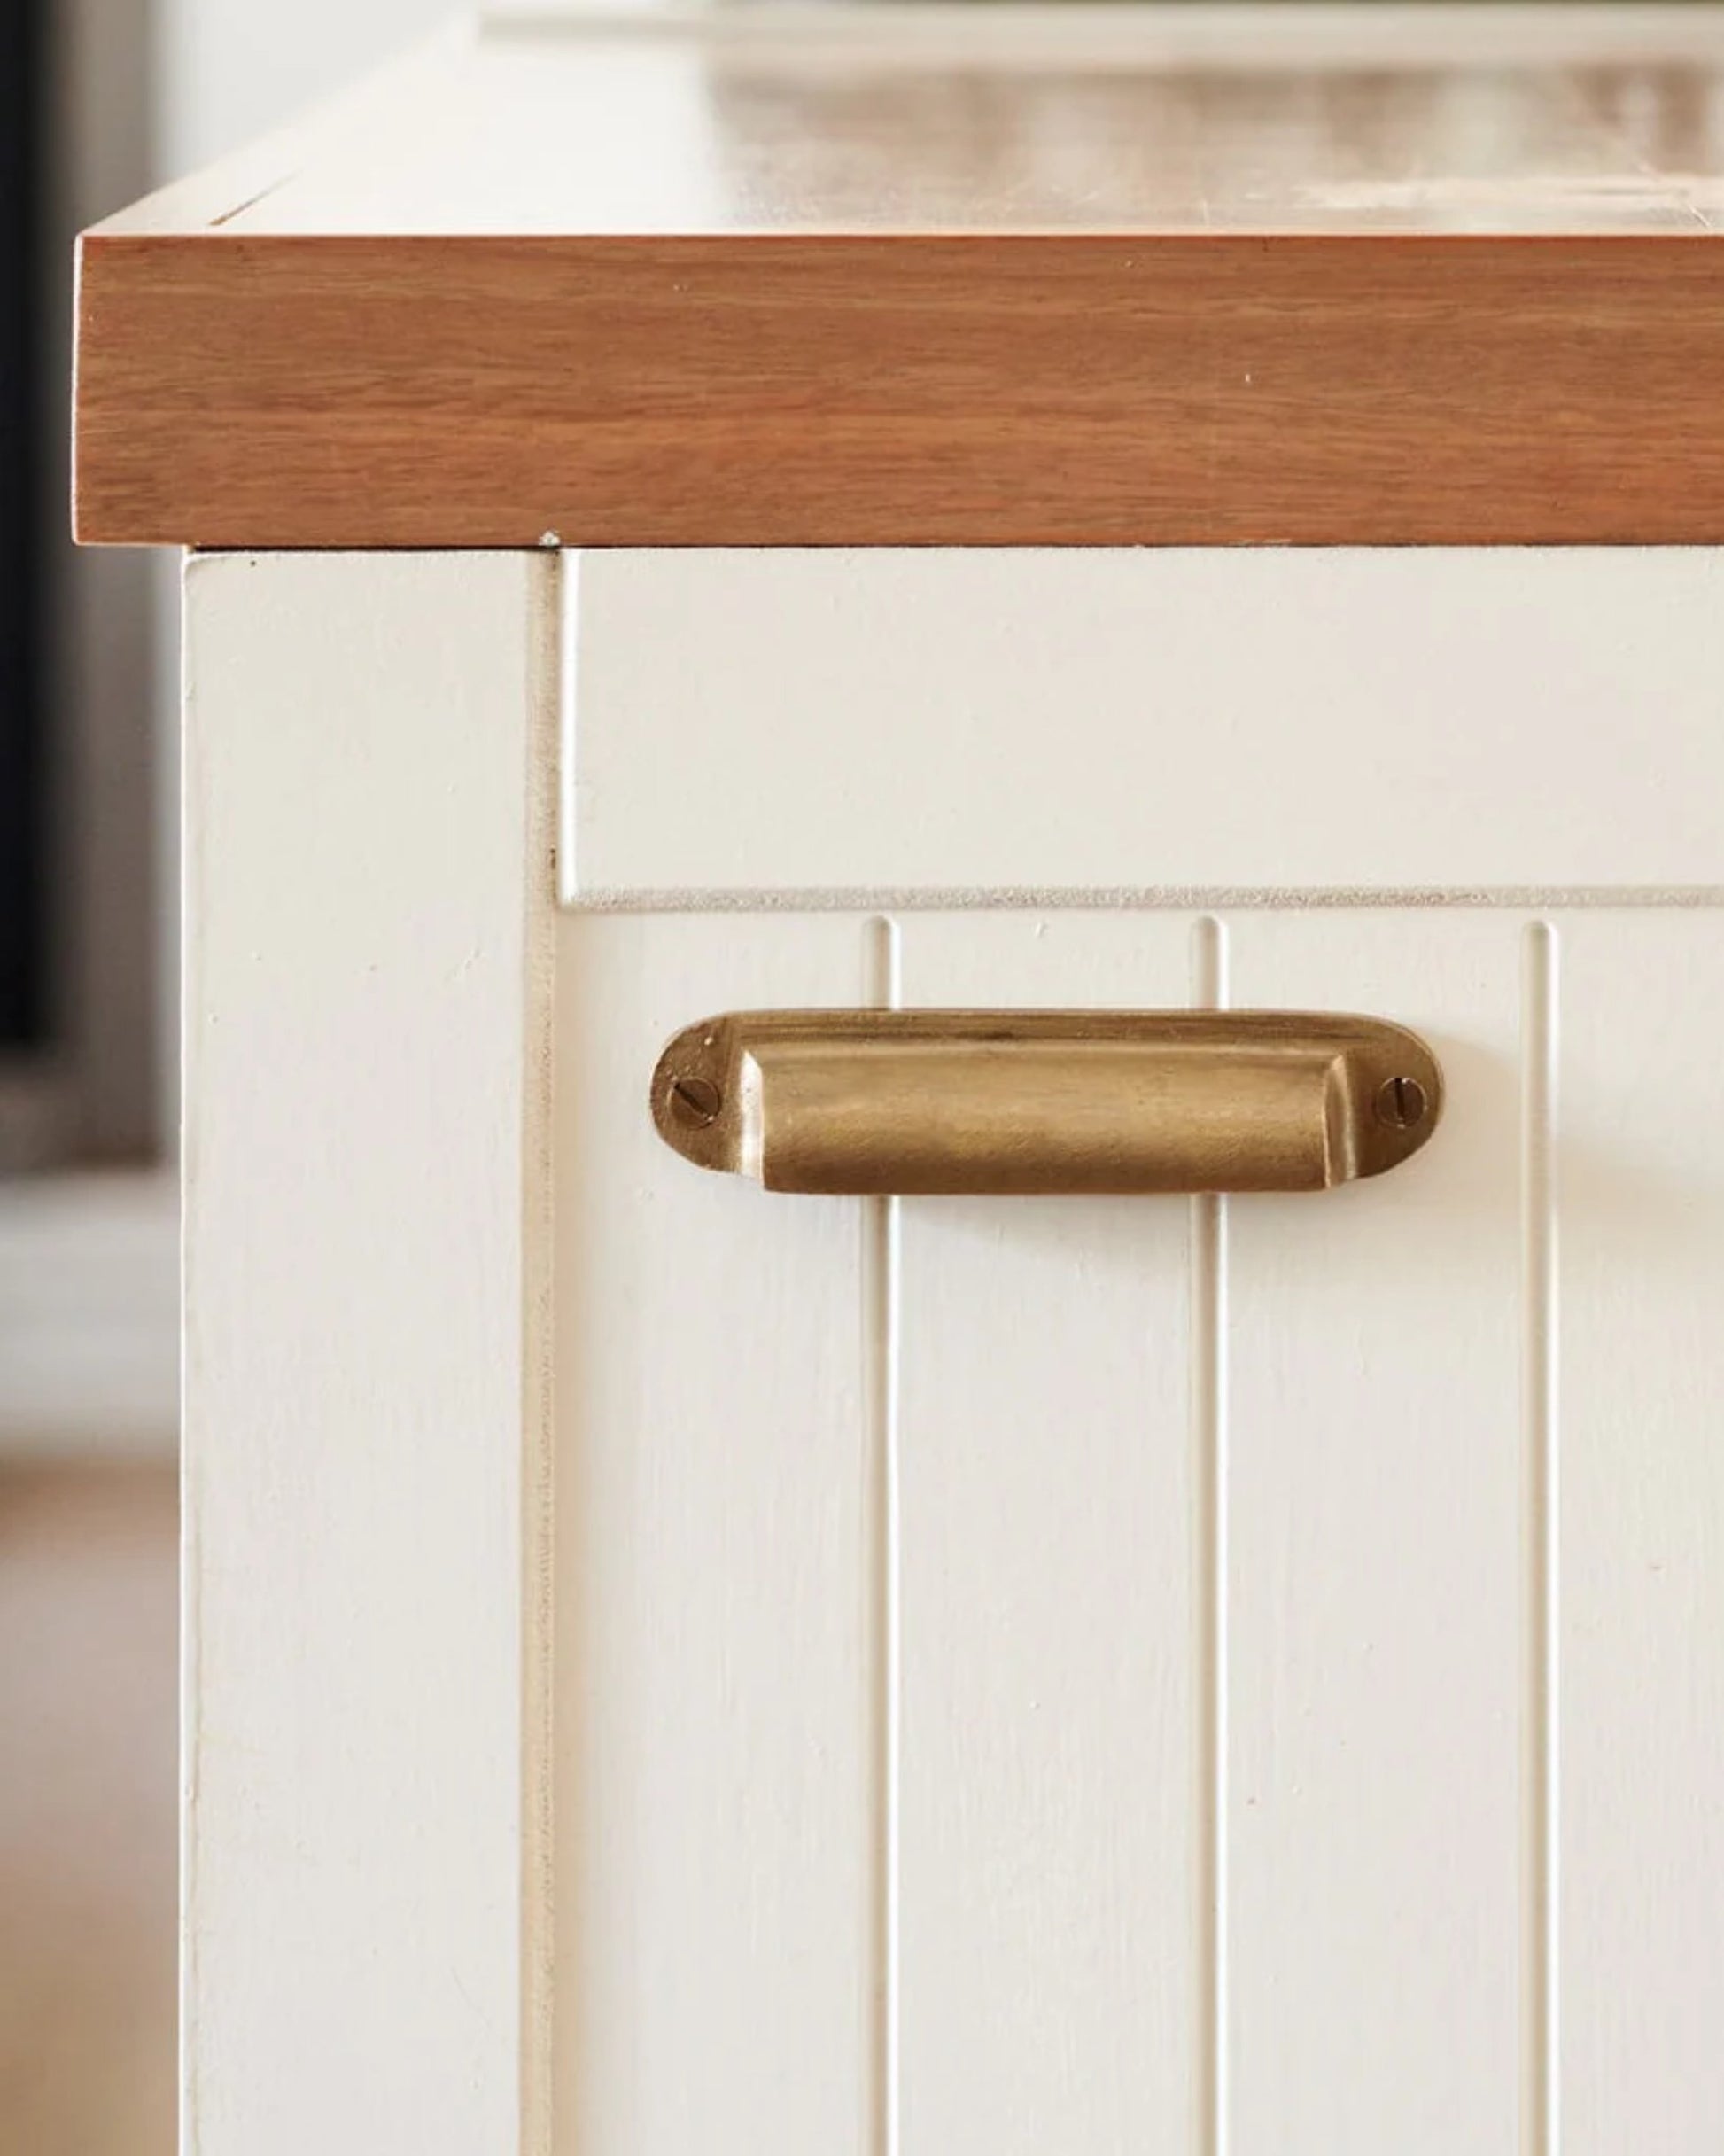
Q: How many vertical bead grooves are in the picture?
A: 3